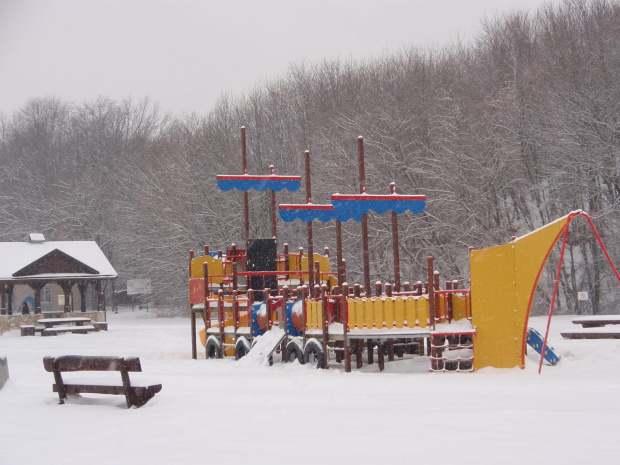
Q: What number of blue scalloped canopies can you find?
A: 3